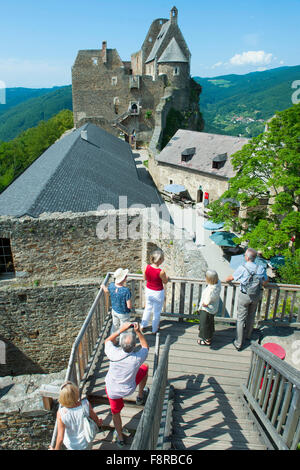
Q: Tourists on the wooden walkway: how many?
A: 6